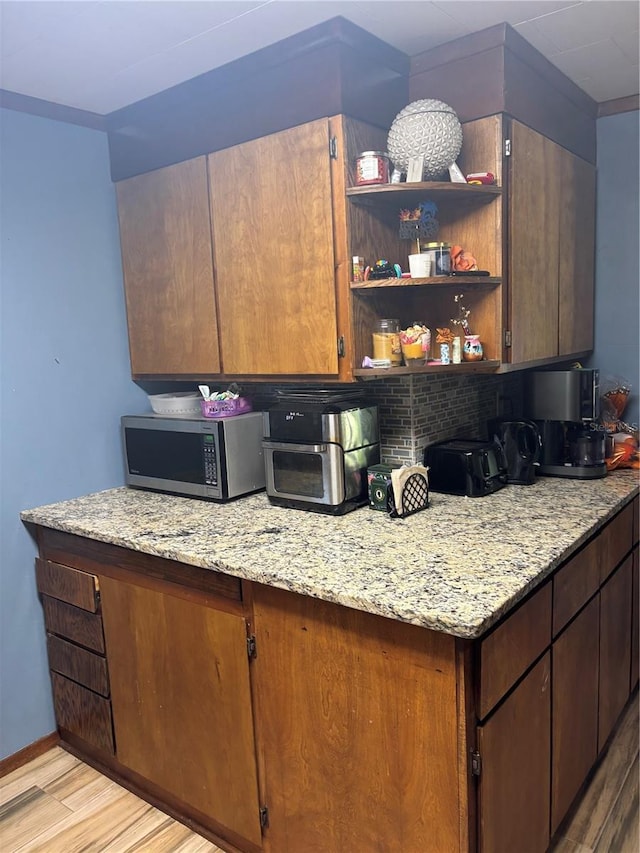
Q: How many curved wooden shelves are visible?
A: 3